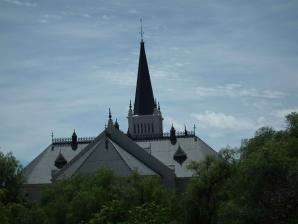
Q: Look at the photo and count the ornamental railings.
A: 2